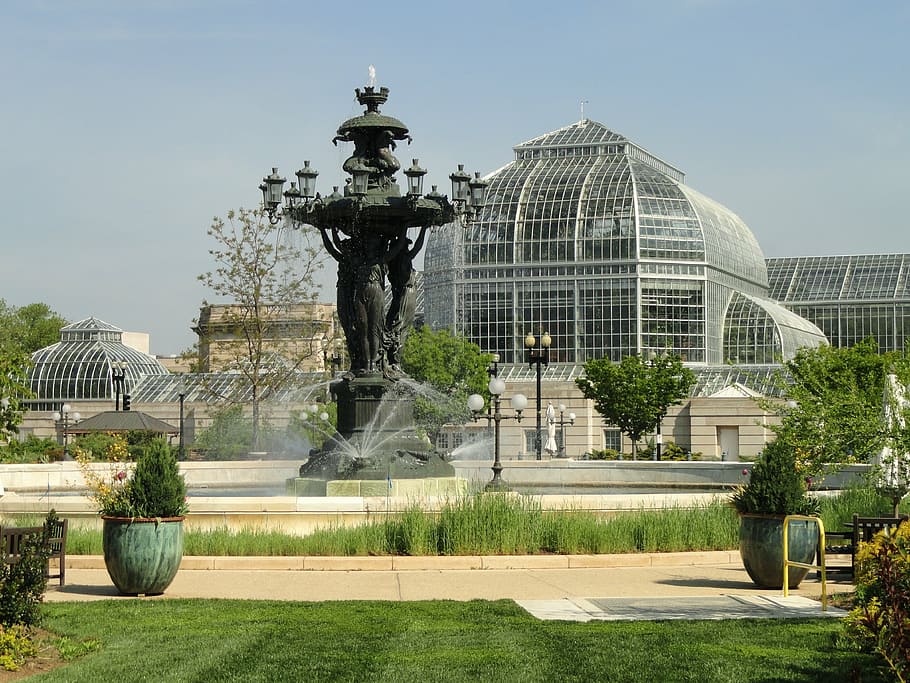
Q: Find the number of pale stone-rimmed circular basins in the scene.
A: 1